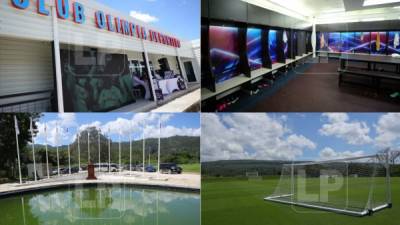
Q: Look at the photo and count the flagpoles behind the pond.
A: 13